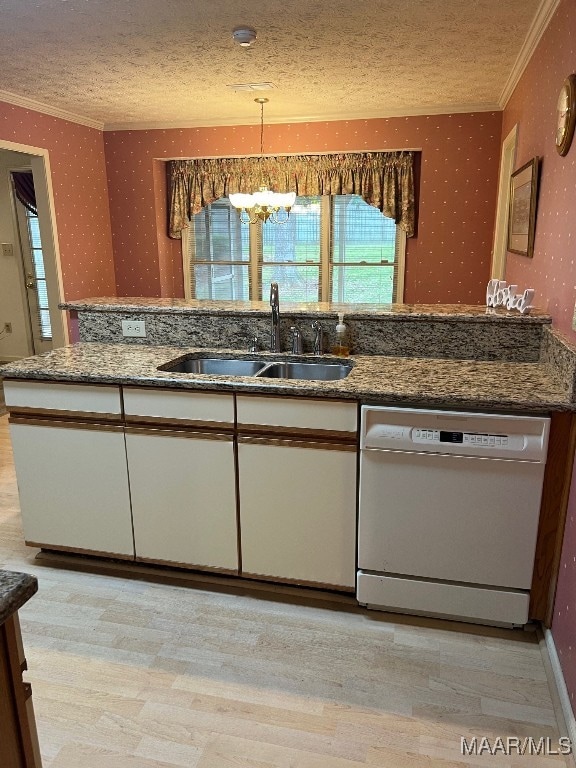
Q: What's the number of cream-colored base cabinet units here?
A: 3